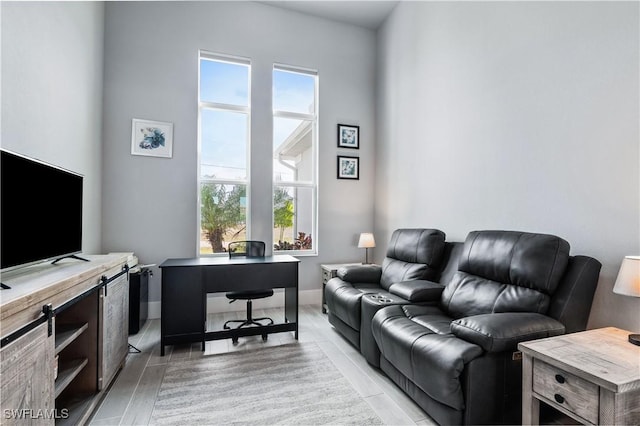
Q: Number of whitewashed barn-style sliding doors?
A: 2